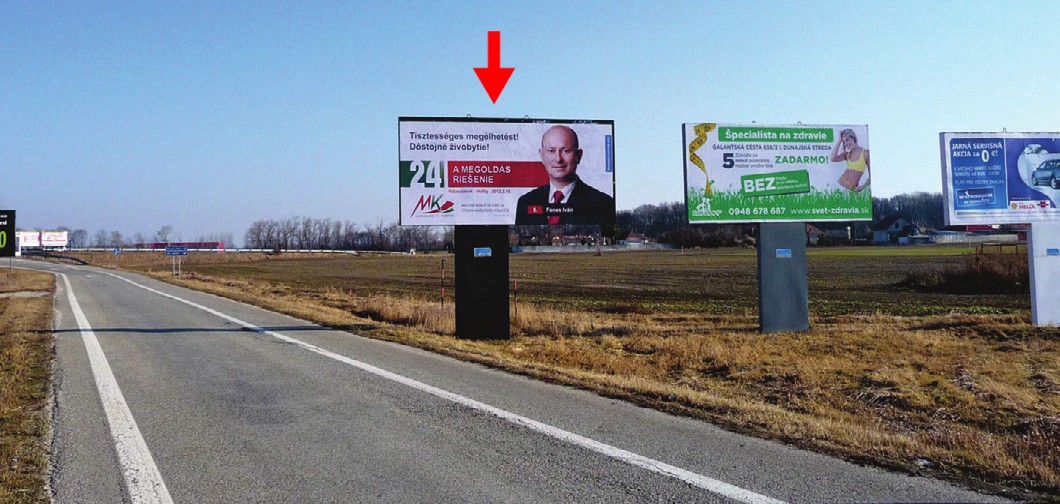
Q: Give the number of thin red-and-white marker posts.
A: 2